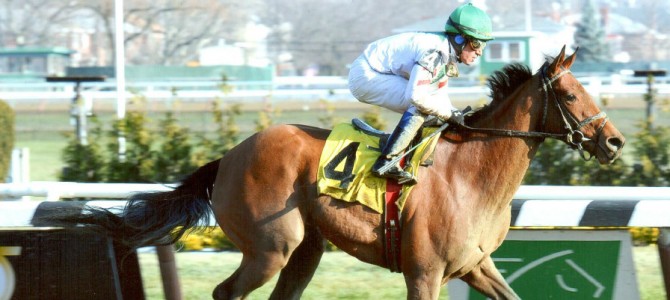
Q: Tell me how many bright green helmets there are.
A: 1